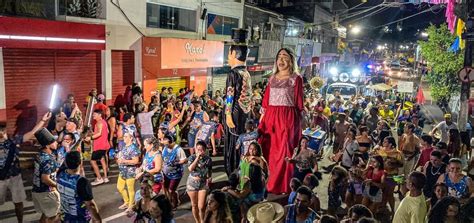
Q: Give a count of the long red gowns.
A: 1